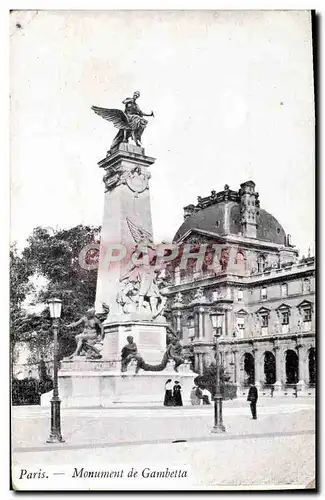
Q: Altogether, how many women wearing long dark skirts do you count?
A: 2